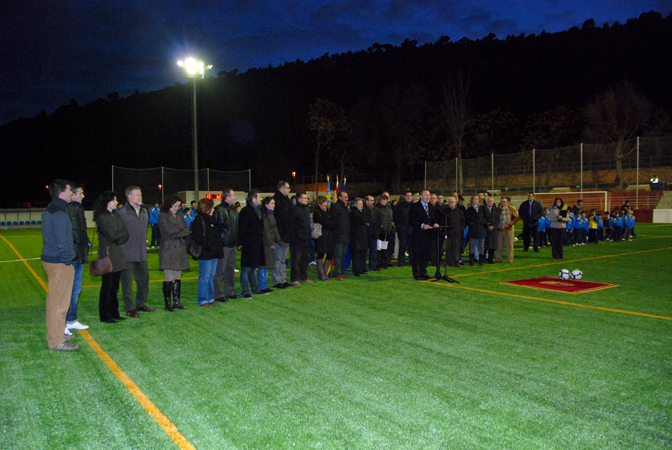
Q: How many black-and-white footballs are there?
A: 2